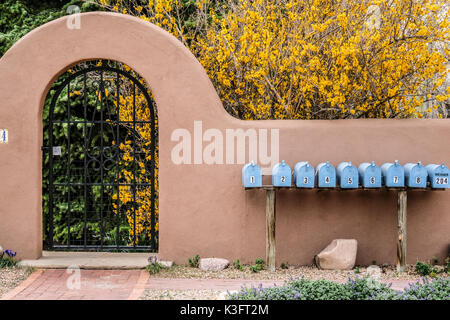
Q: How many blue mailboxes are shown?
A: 9